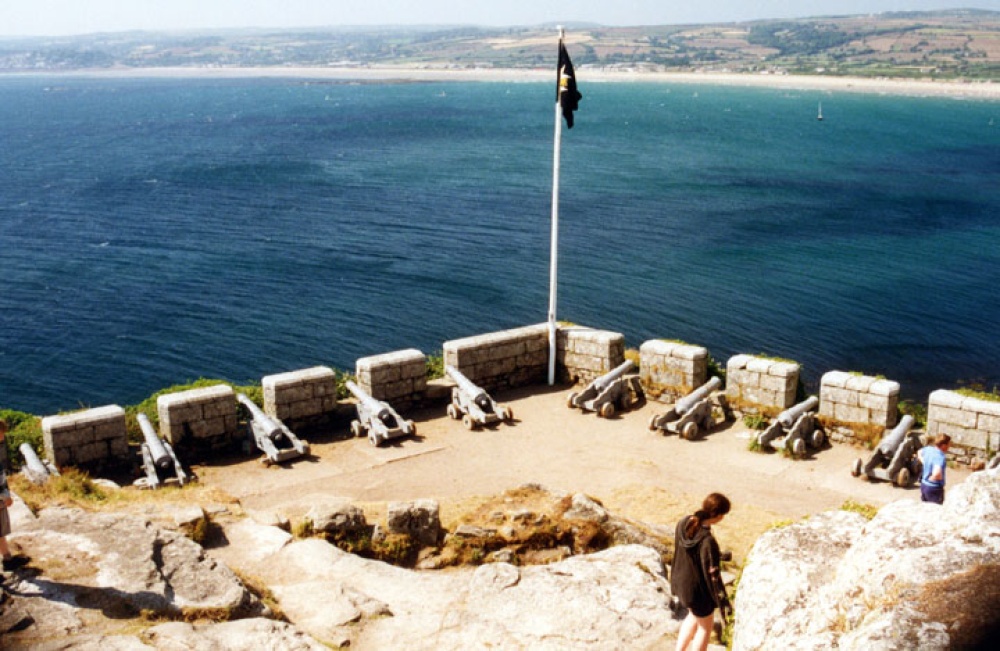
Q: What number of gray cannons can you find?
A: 9